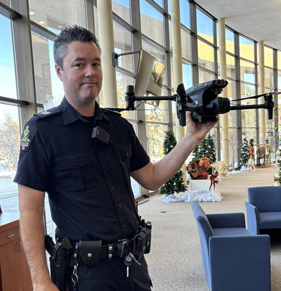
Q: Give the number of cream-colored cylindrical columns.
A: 4